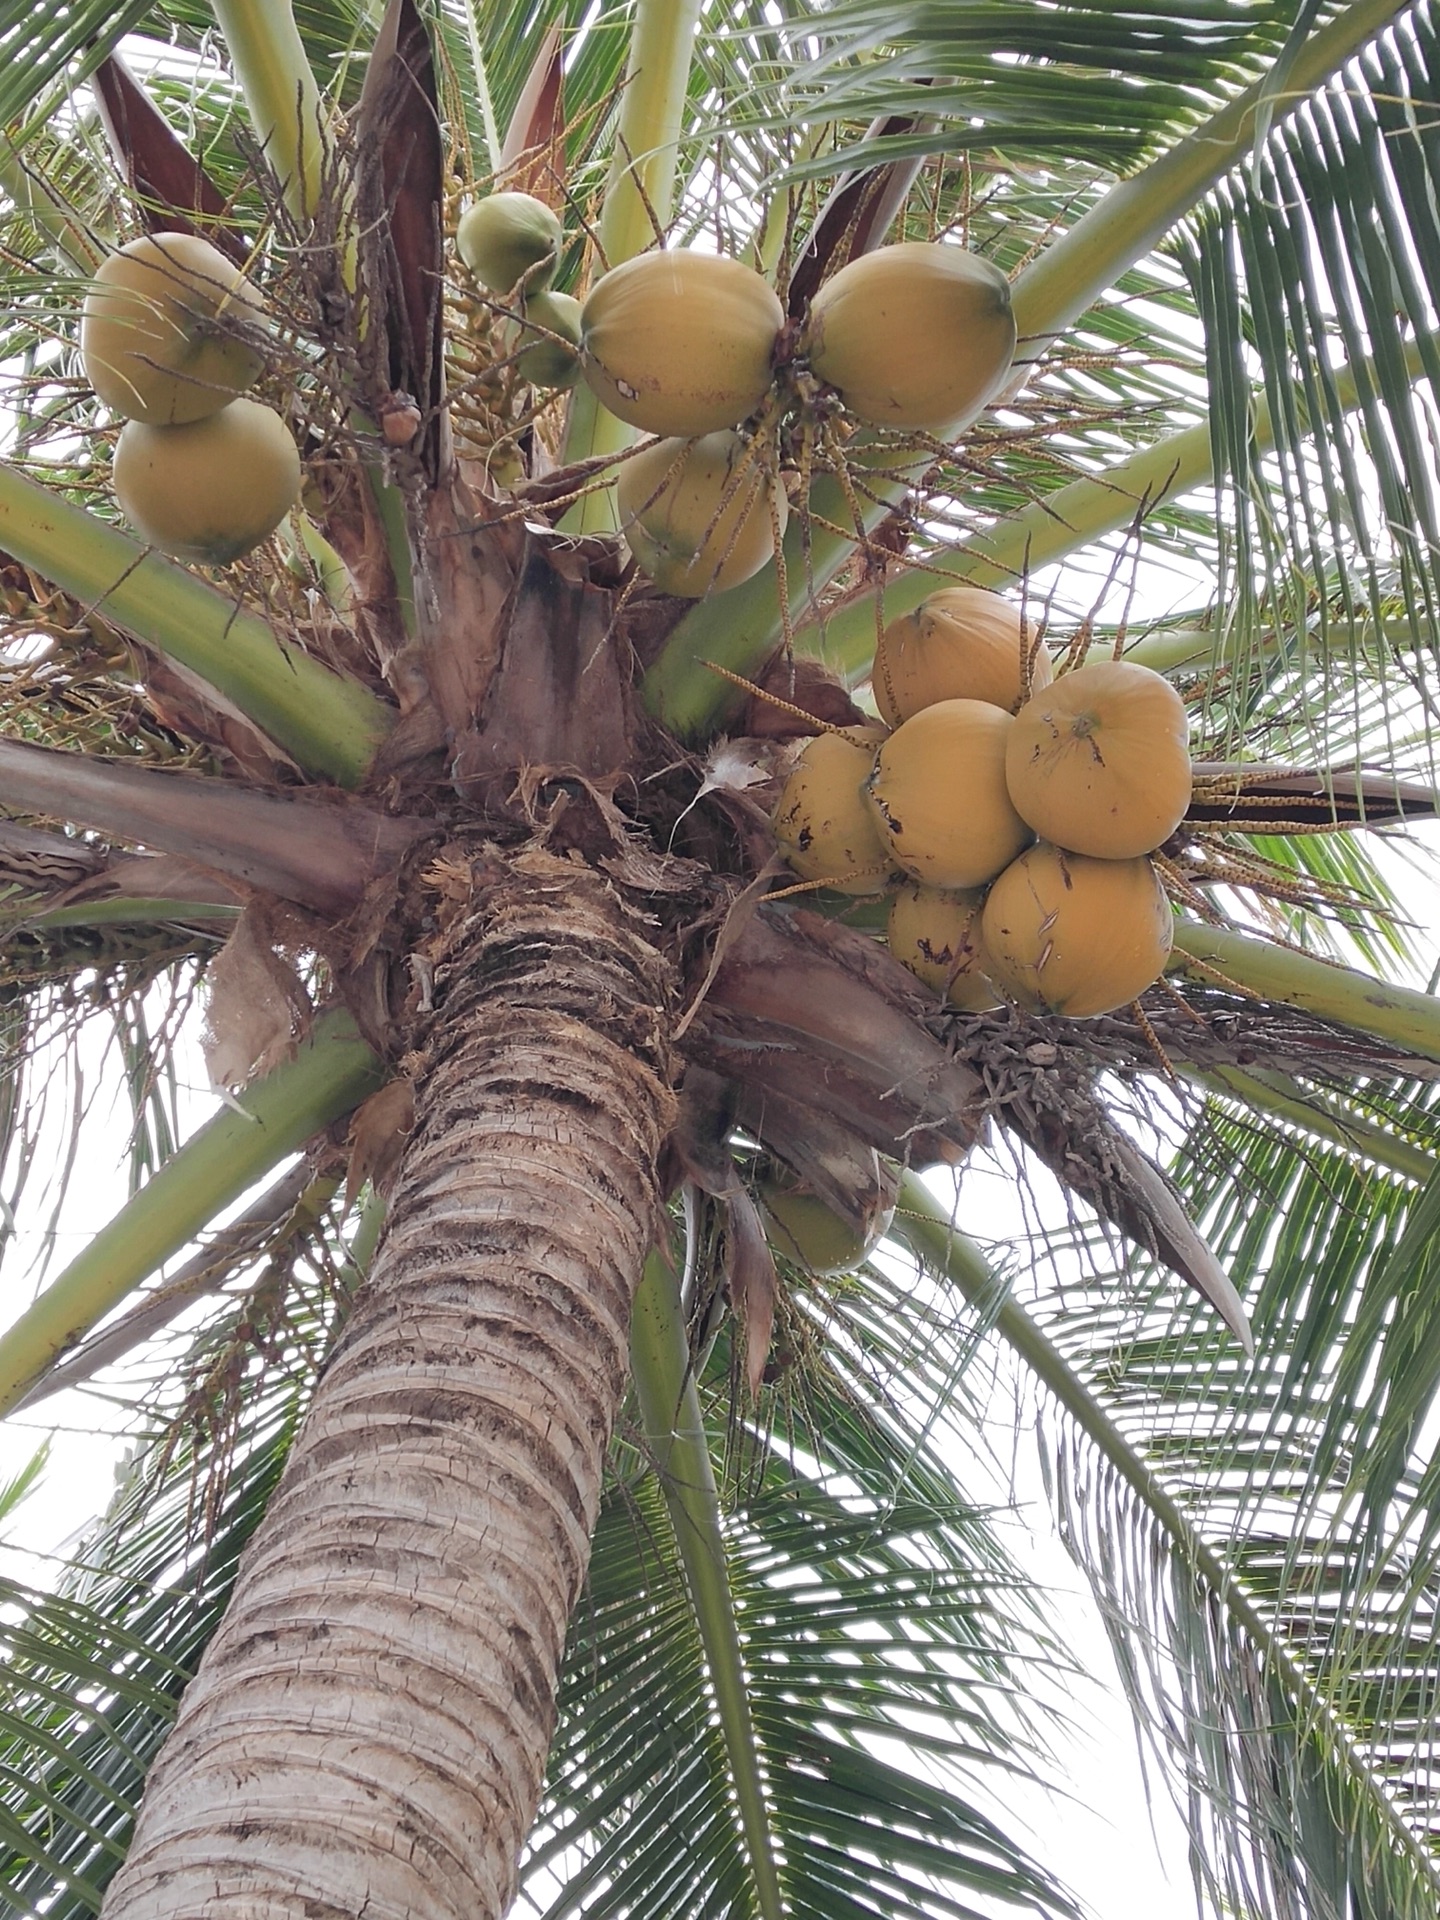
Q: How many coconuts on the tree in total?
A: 14